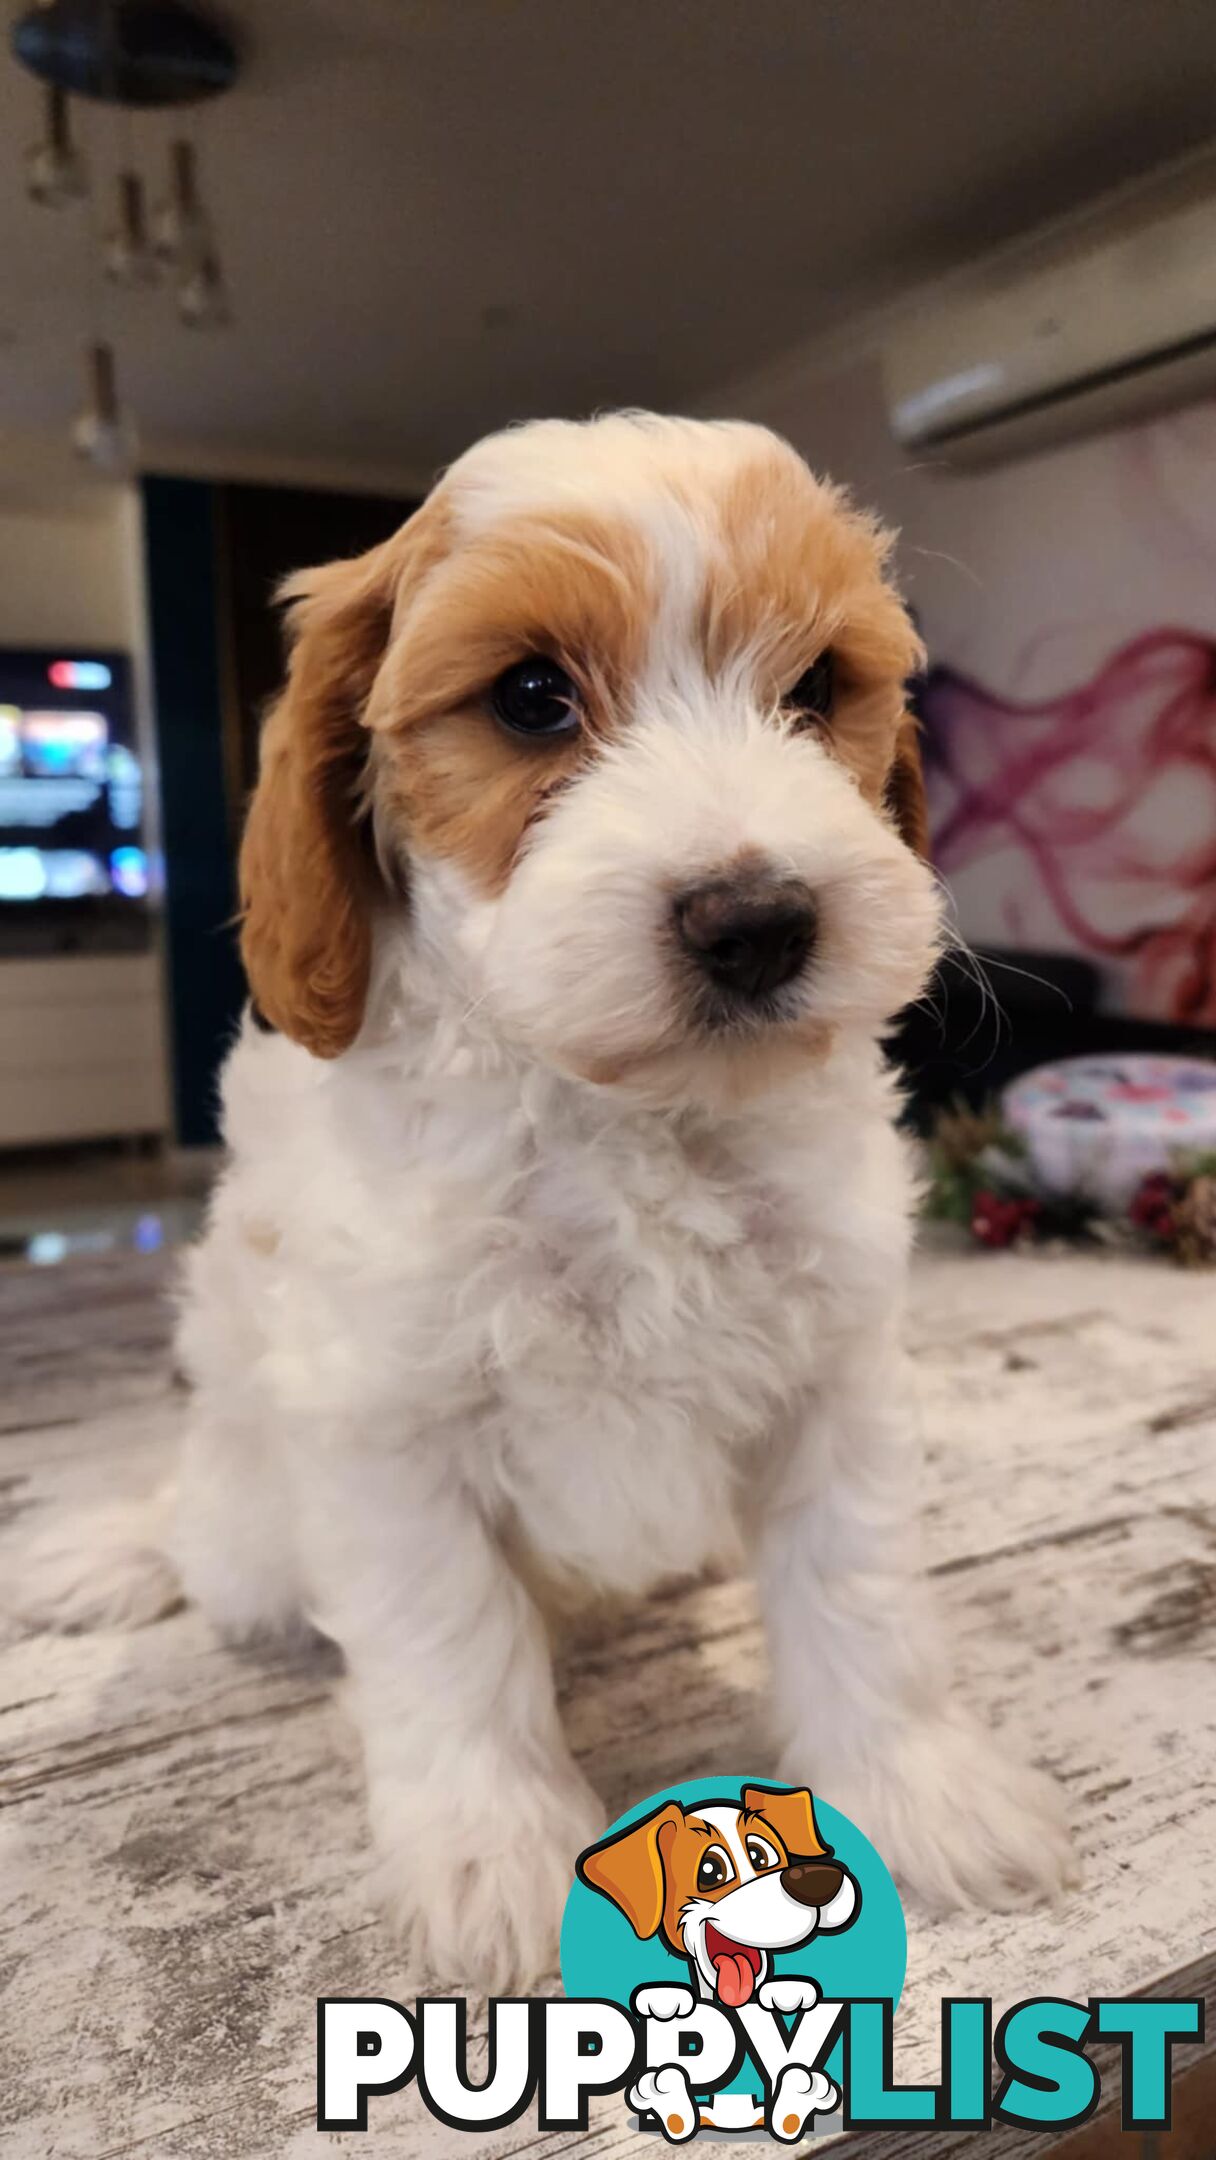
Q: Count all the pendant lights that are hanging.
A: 5